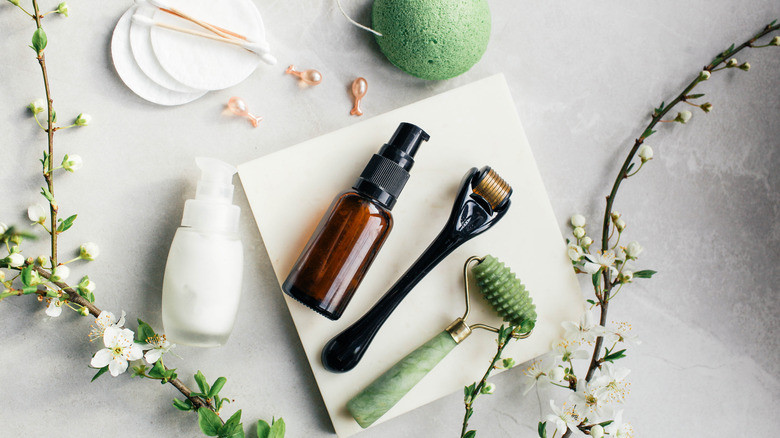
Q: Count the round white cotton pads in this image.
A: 3